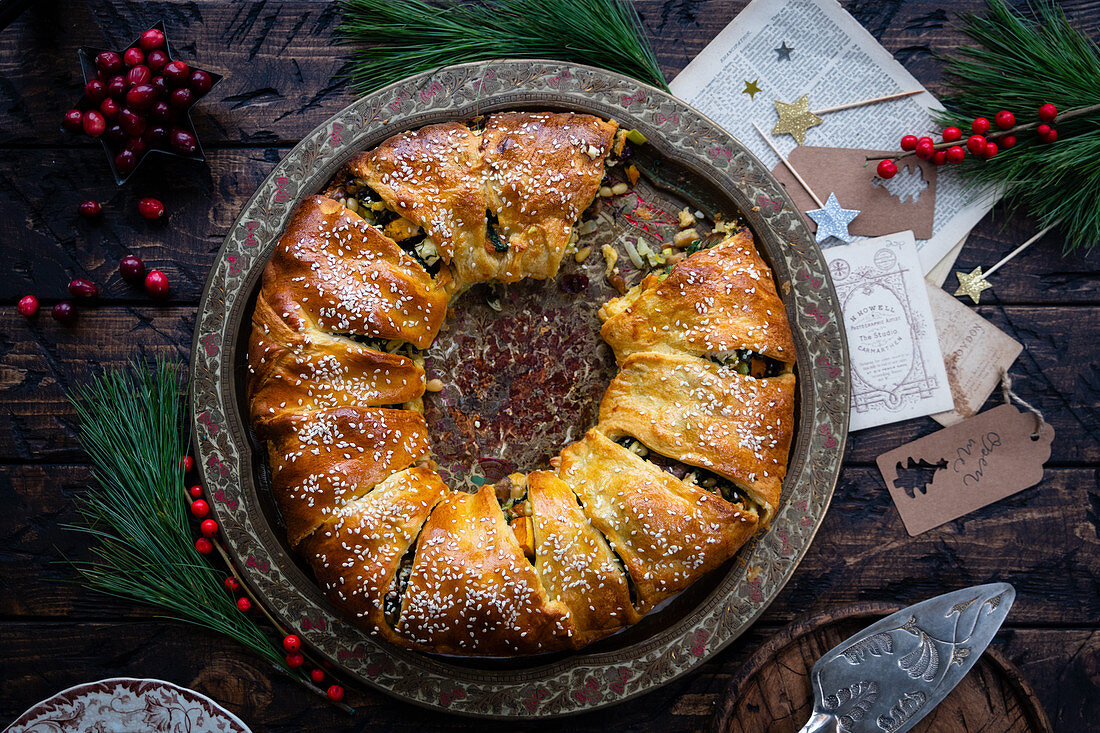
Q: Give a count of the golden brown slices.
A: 11